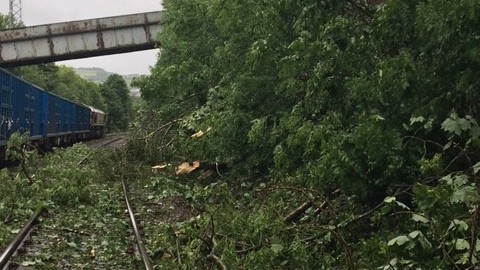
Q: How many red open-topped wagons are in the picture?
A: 0